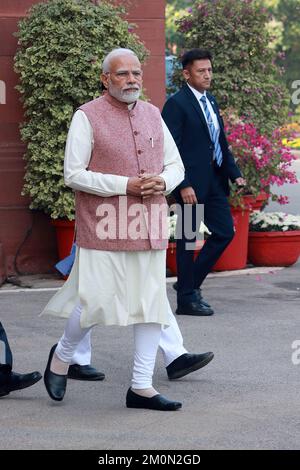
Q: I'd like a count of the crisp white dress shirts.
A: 1